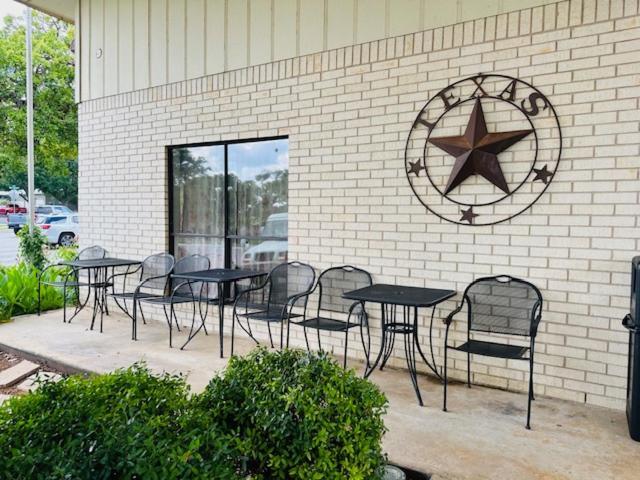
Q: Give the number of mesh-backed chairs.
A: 6